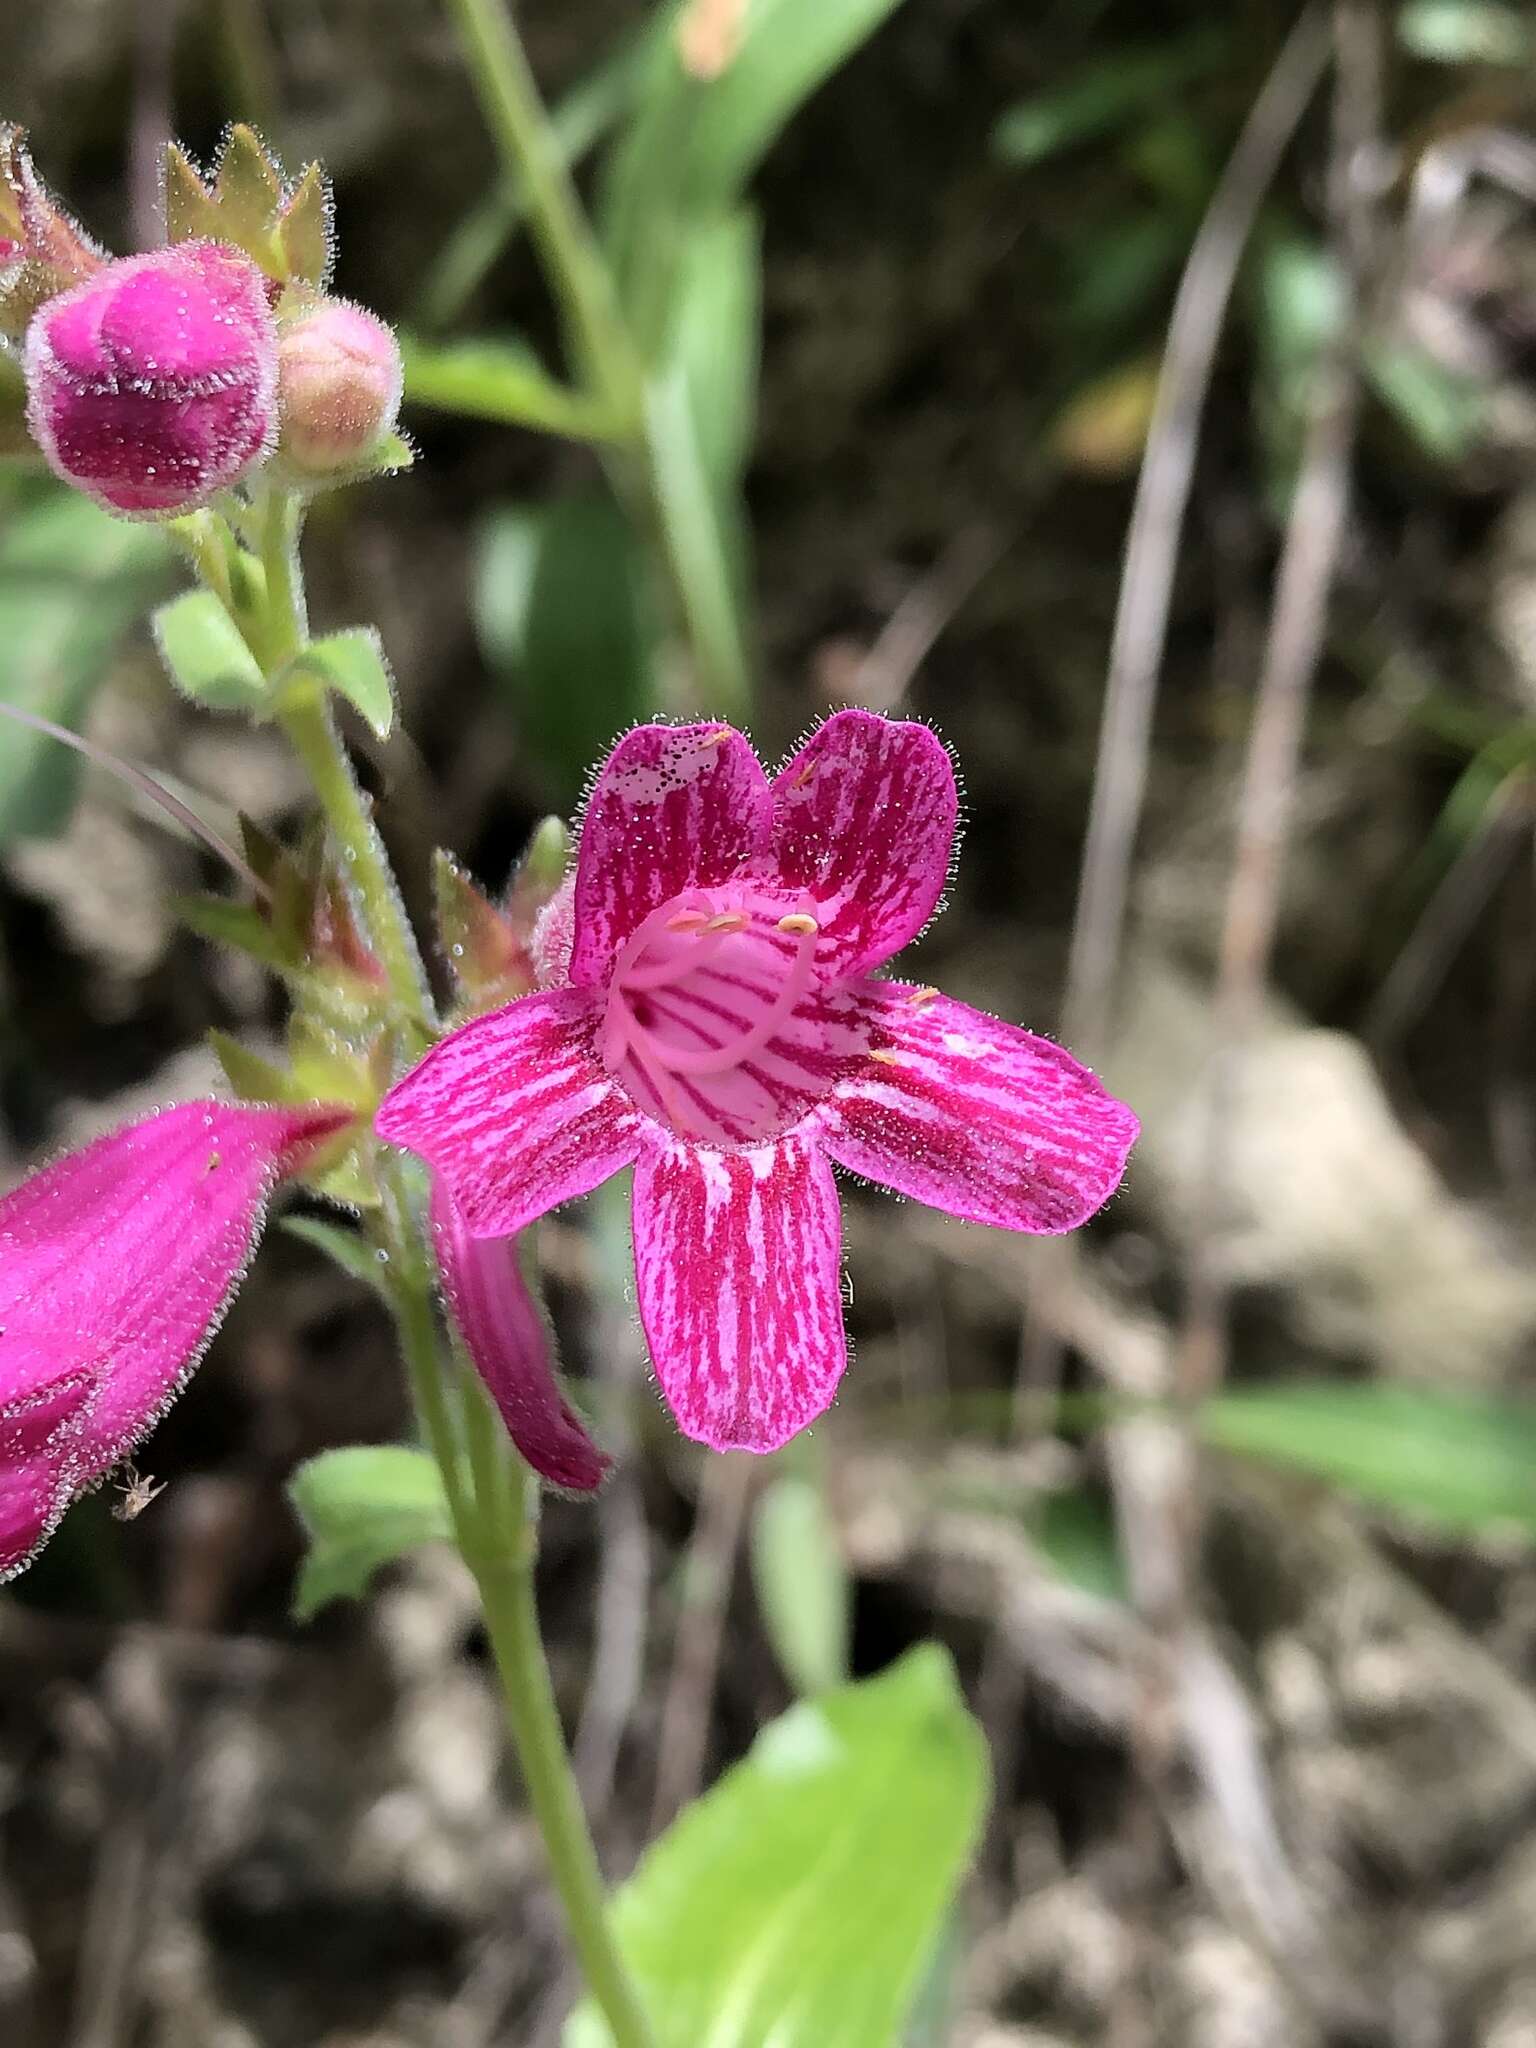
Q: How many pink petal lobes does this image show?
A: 5